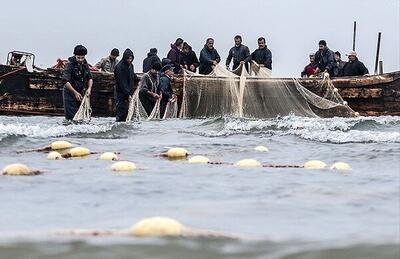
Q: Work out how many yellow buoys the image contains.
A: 13